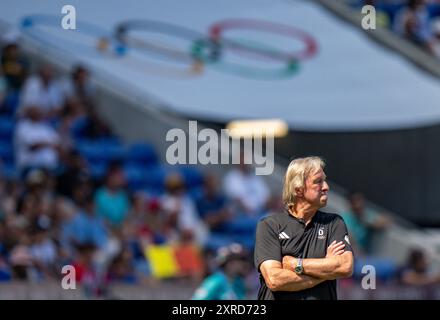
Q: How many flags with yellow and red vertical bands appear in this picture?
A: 1